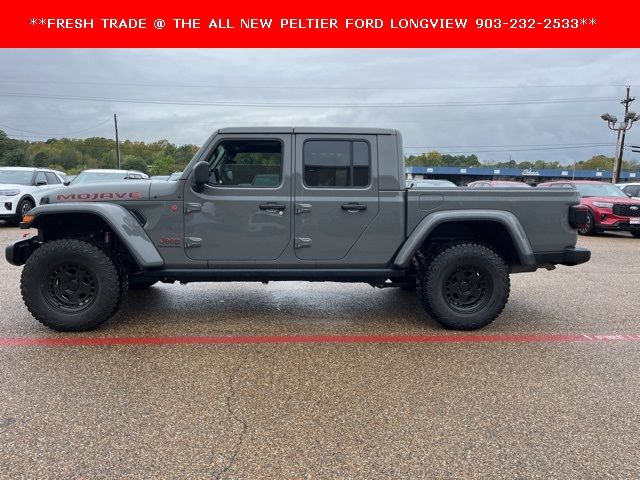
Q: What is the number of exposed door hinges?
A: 4